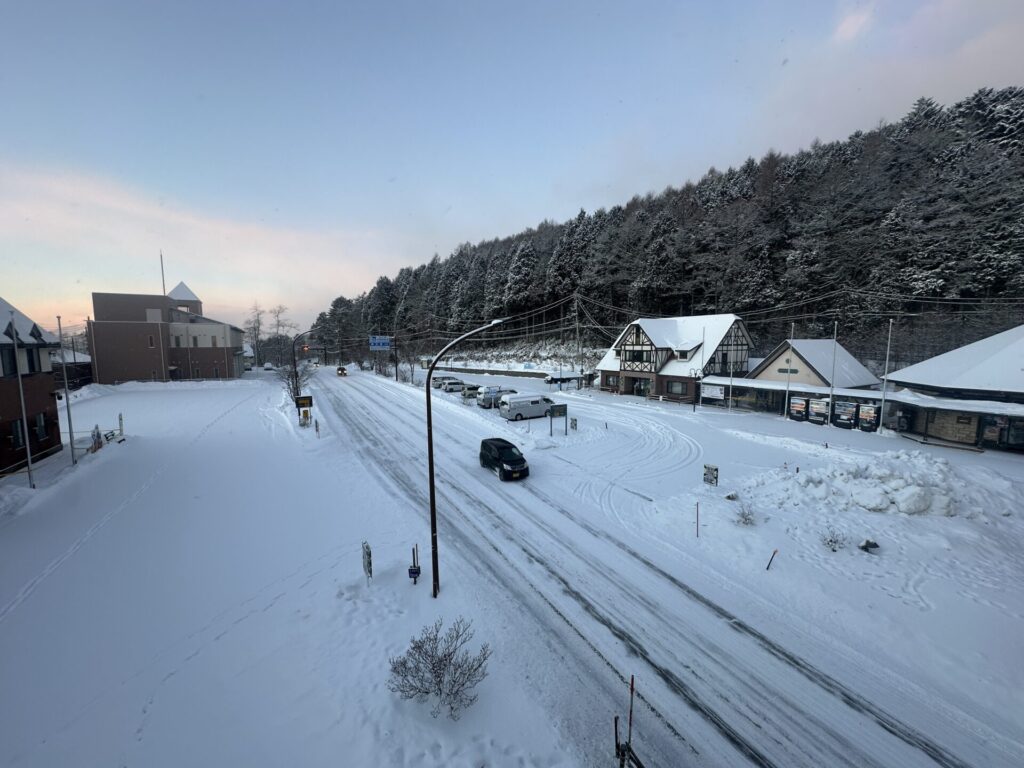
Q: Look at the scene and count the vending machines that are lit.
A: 4